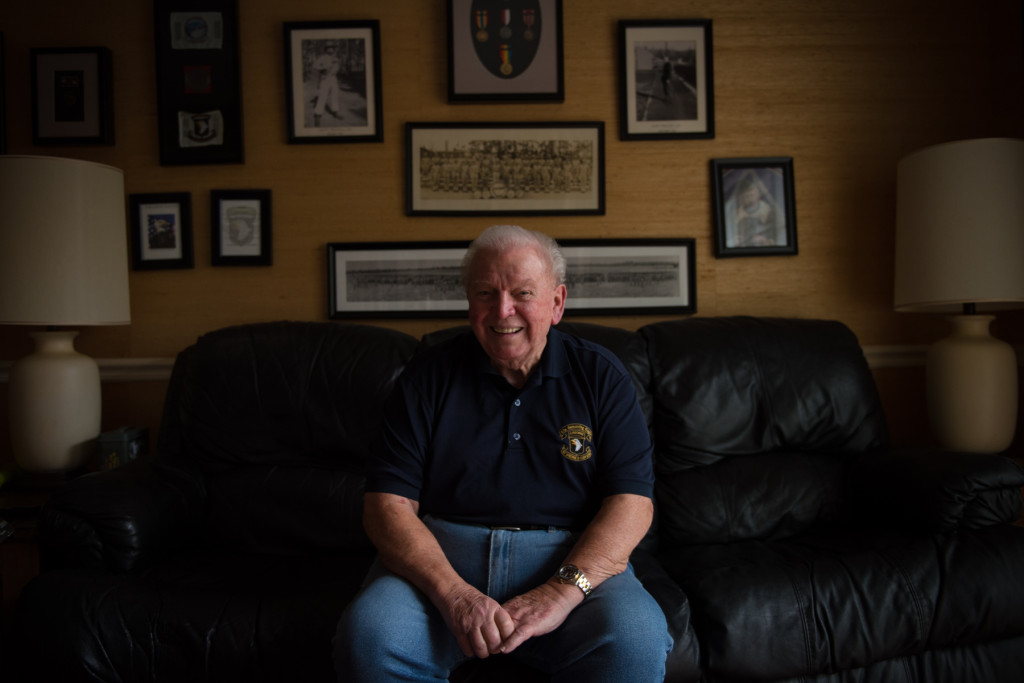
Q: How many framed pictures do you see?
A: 10